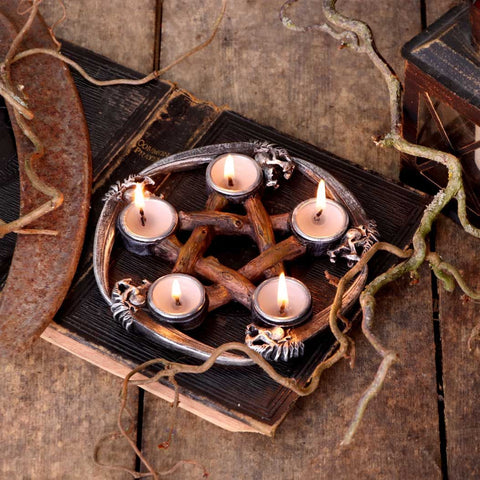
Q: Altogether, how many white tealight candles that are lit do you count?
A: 5